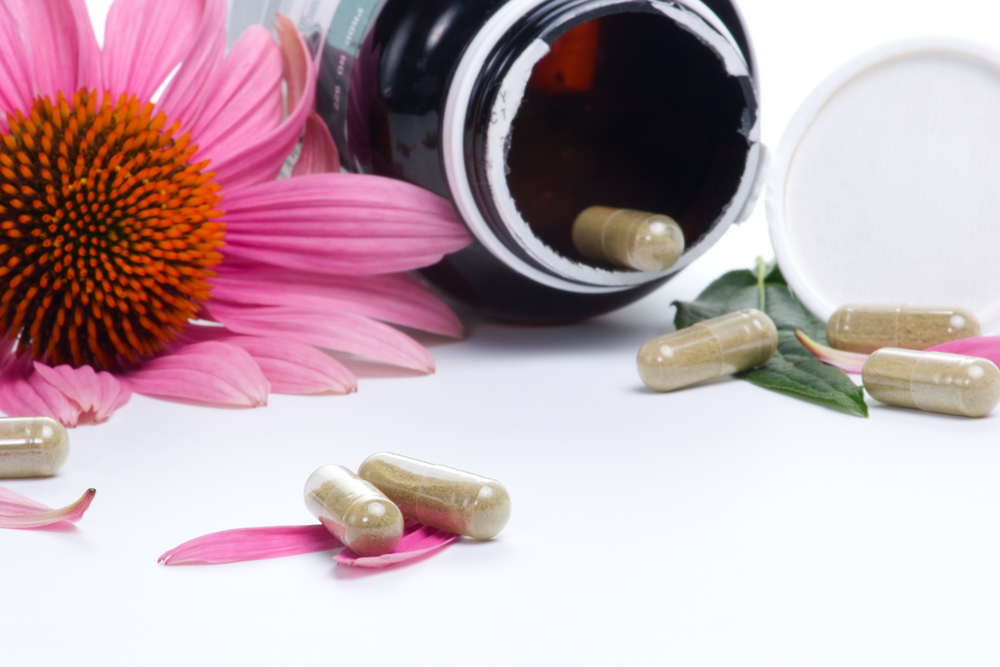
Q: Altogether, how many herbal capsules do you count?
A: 7